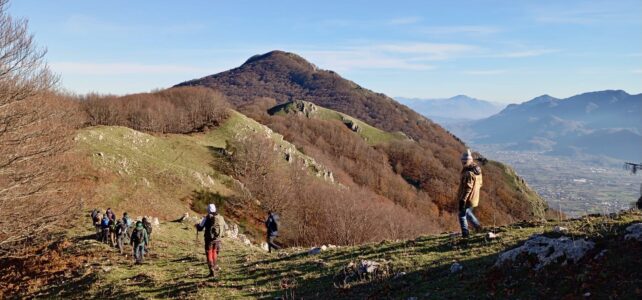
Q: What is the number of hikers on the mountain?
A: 11